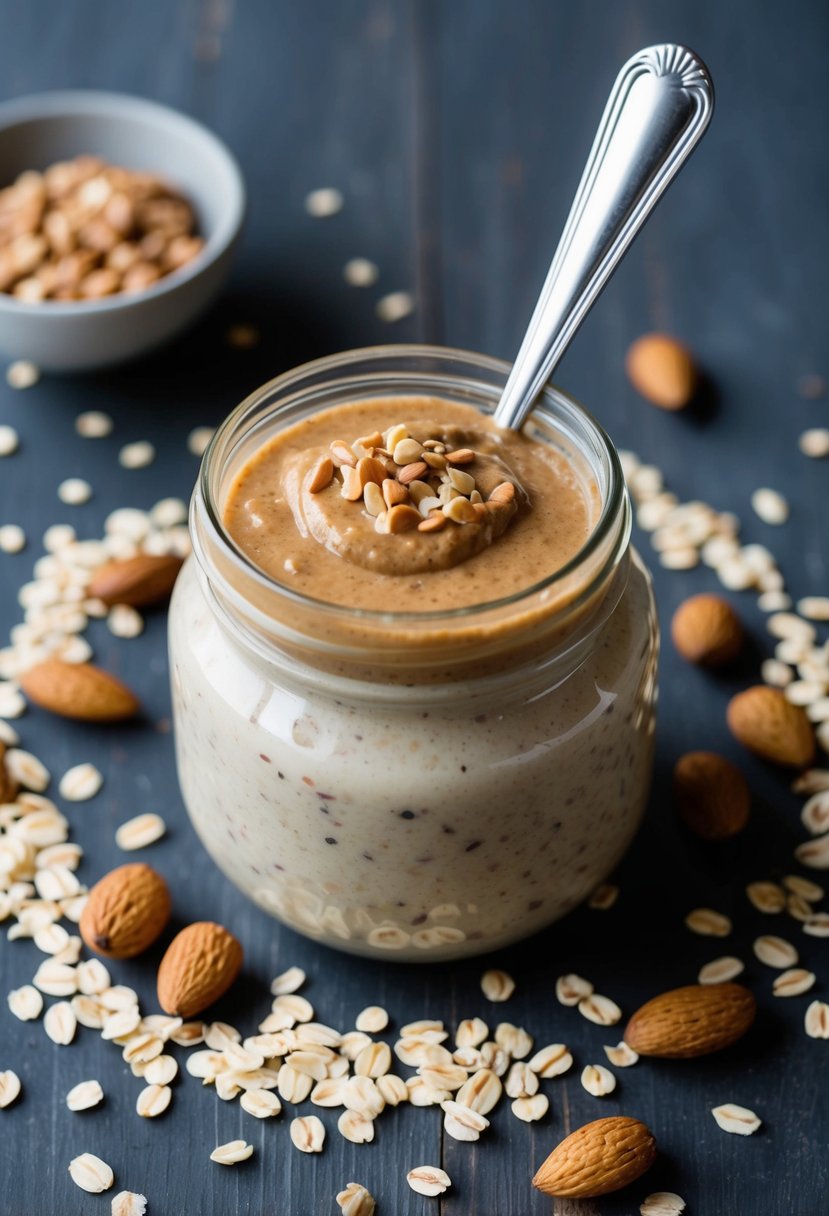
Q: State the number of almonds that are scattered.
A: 11